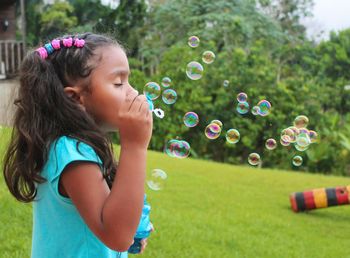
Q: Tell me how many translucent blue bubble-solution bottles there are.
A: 1